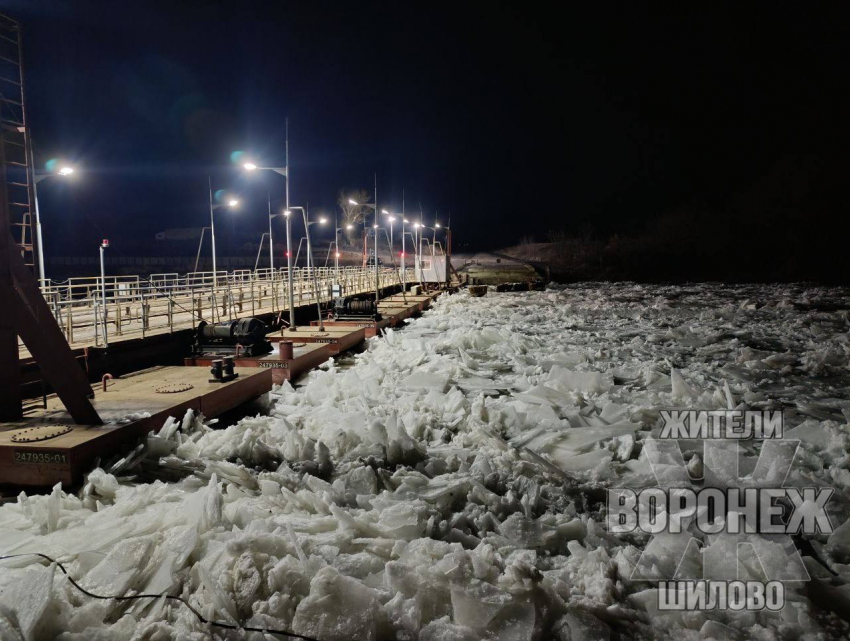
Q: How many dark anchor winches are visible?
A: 2